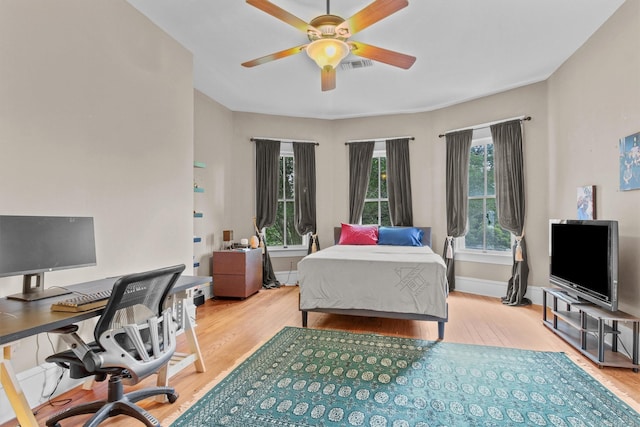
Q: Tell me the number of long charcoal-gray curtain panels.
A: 6